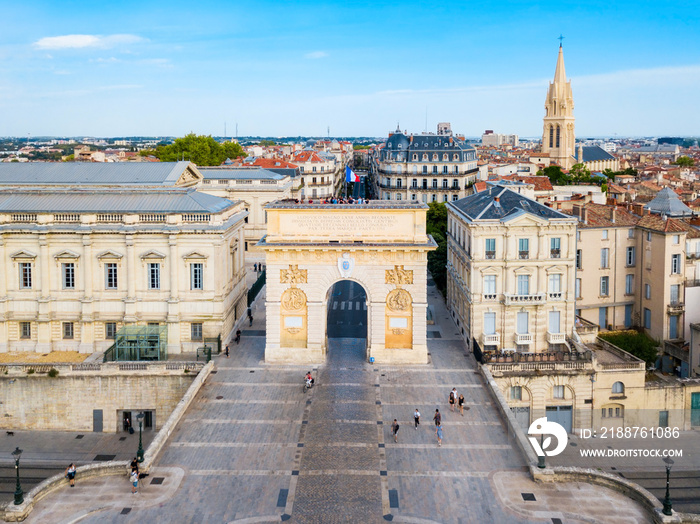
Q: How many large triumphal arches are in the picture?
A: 1